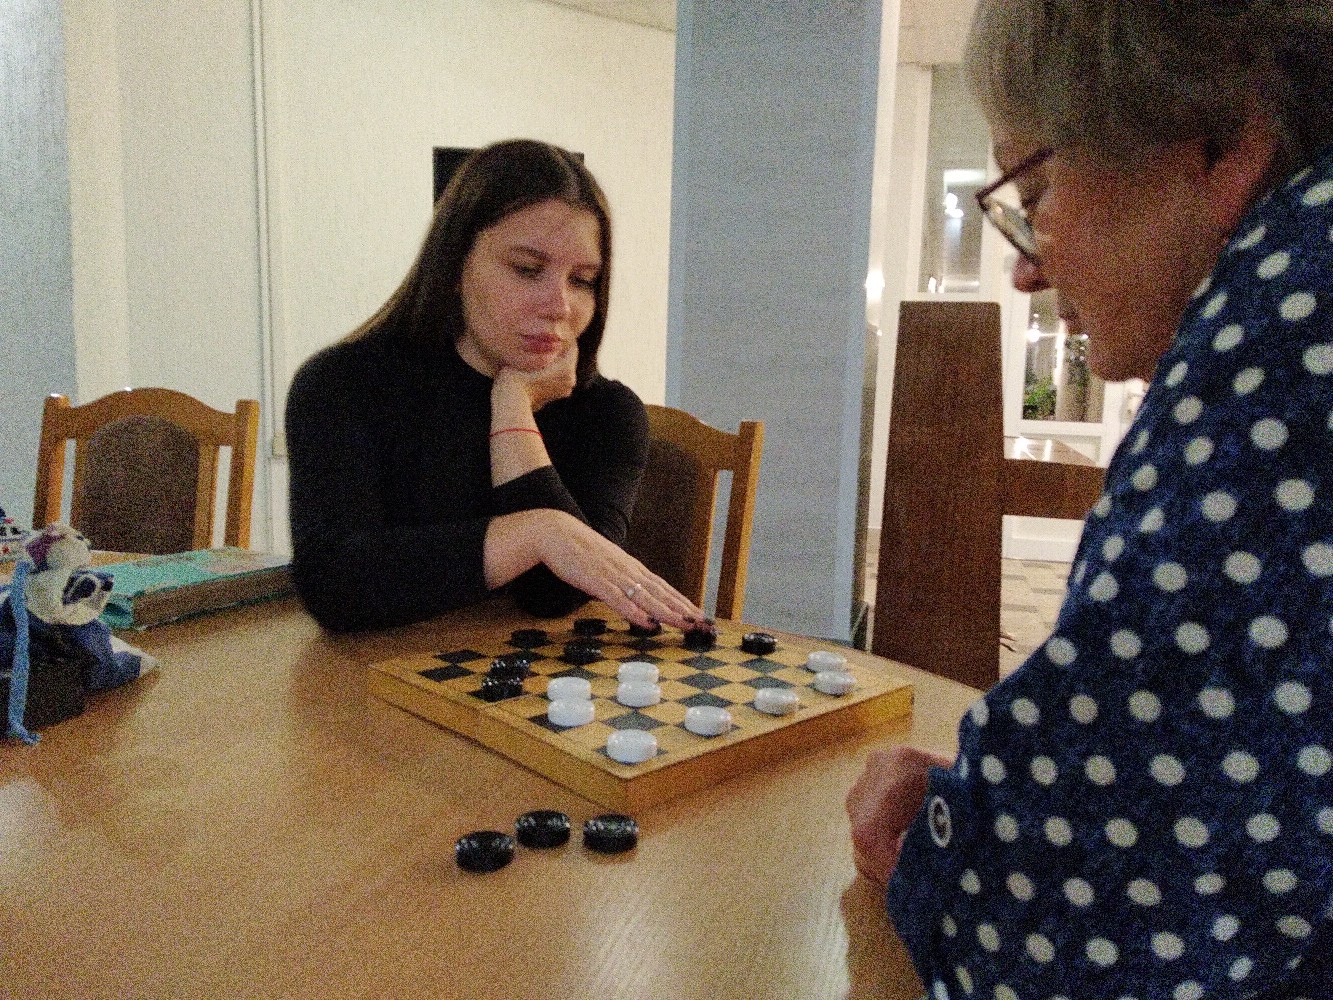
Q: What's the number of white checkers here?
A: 9